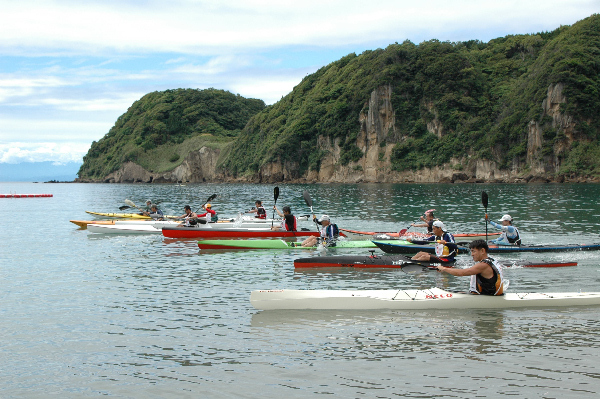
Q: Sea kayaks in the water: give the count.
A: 11